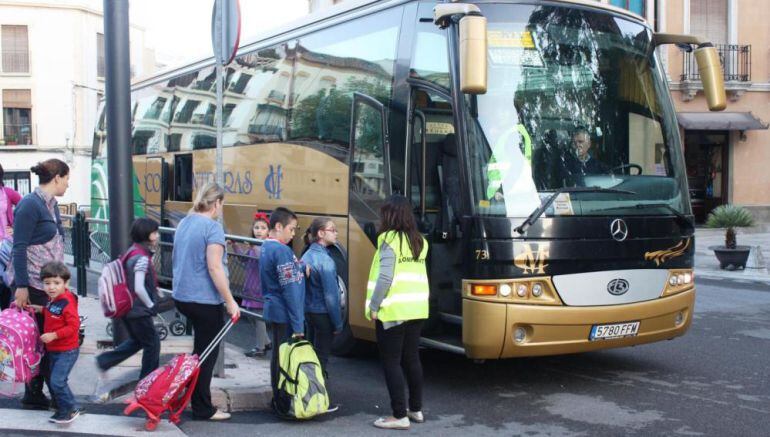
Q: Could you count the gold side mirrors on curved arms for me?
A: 2